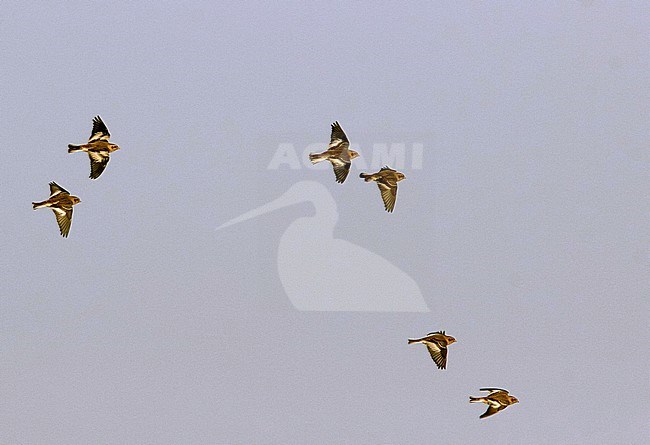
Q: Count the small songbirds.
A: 6